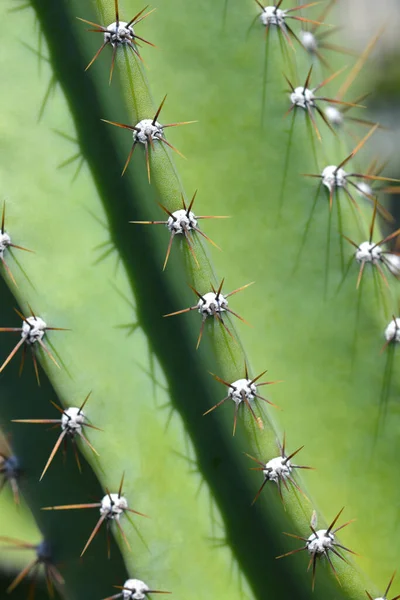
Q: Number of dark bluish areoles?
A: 2